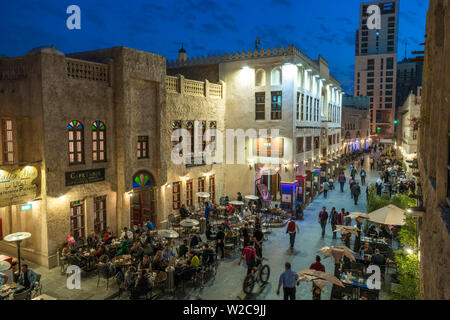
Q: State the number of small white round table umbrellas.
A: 7